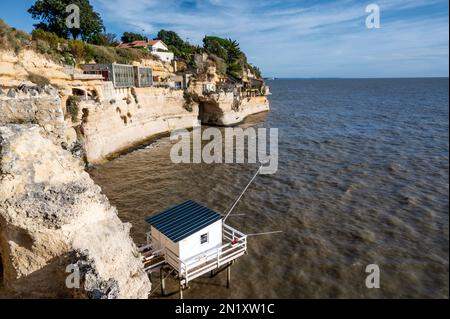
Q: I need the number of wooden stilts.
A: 4